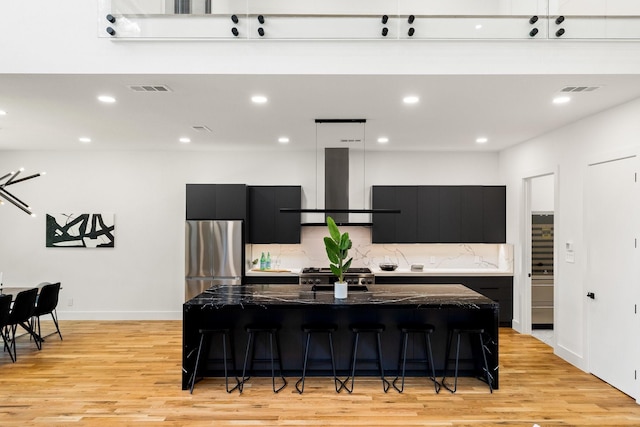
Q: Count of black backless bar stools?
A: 6